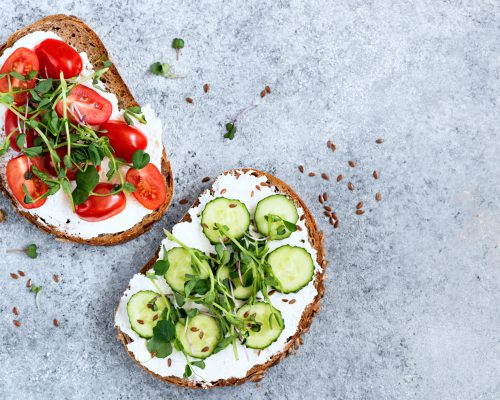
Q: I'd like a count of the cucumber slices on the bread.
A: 8